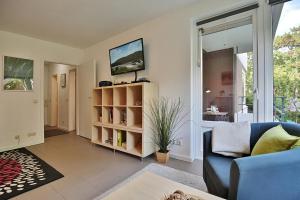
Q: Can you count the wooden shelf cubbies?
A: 12